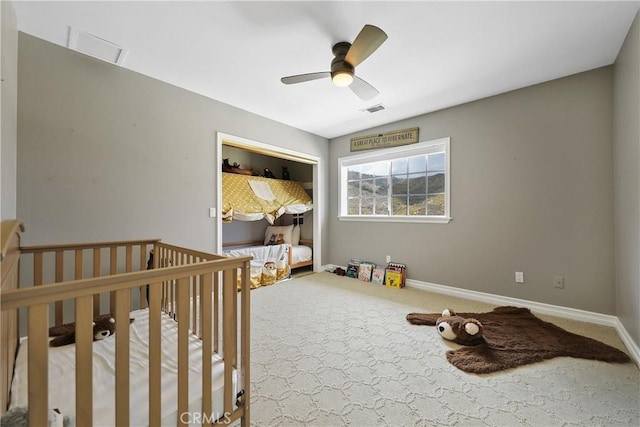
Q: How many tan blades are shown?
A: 1